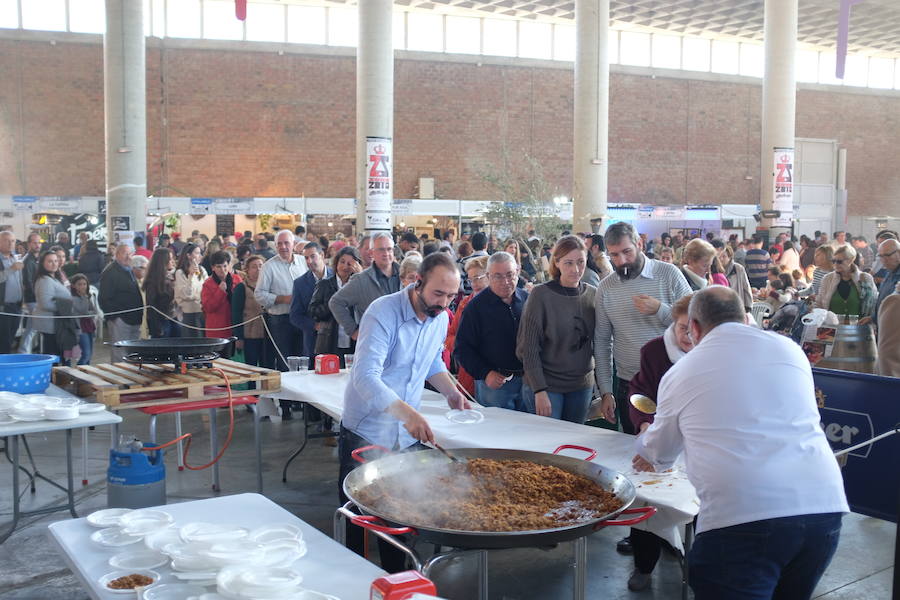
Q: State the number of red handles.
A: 4